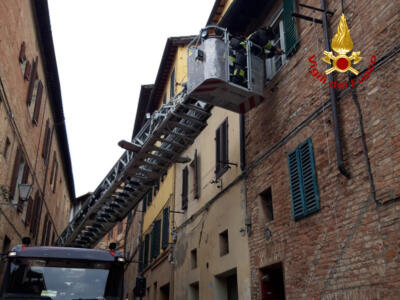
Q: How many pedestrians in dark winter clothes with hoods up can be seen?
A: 0